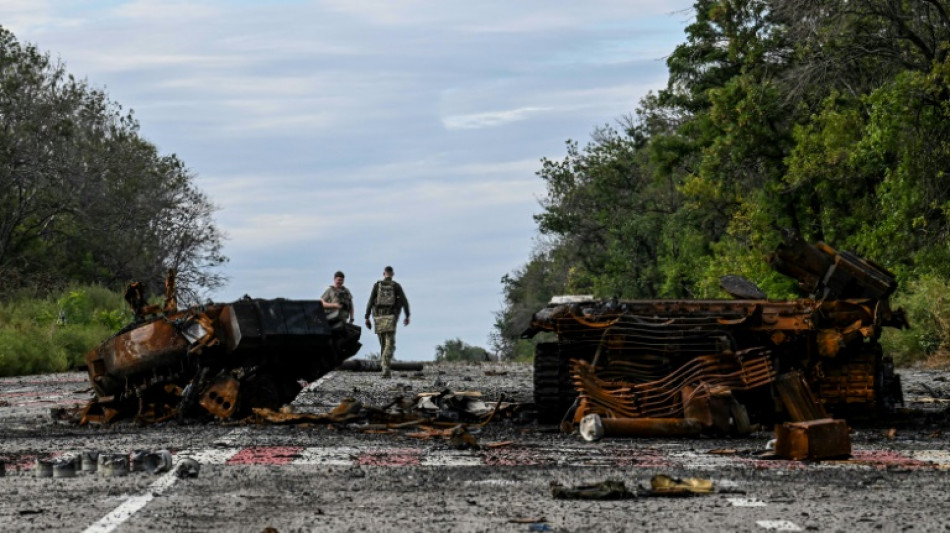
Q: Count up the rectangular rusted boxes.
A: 1